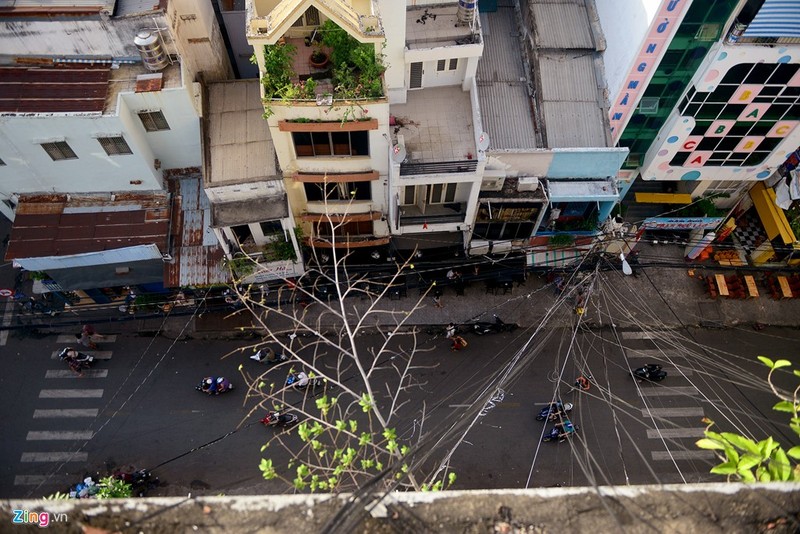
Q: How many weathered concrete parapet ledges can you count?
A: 1